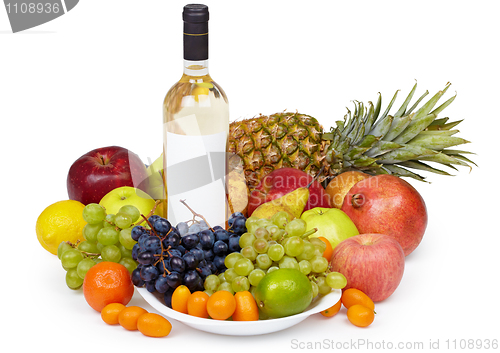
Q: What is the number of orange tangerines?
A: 1